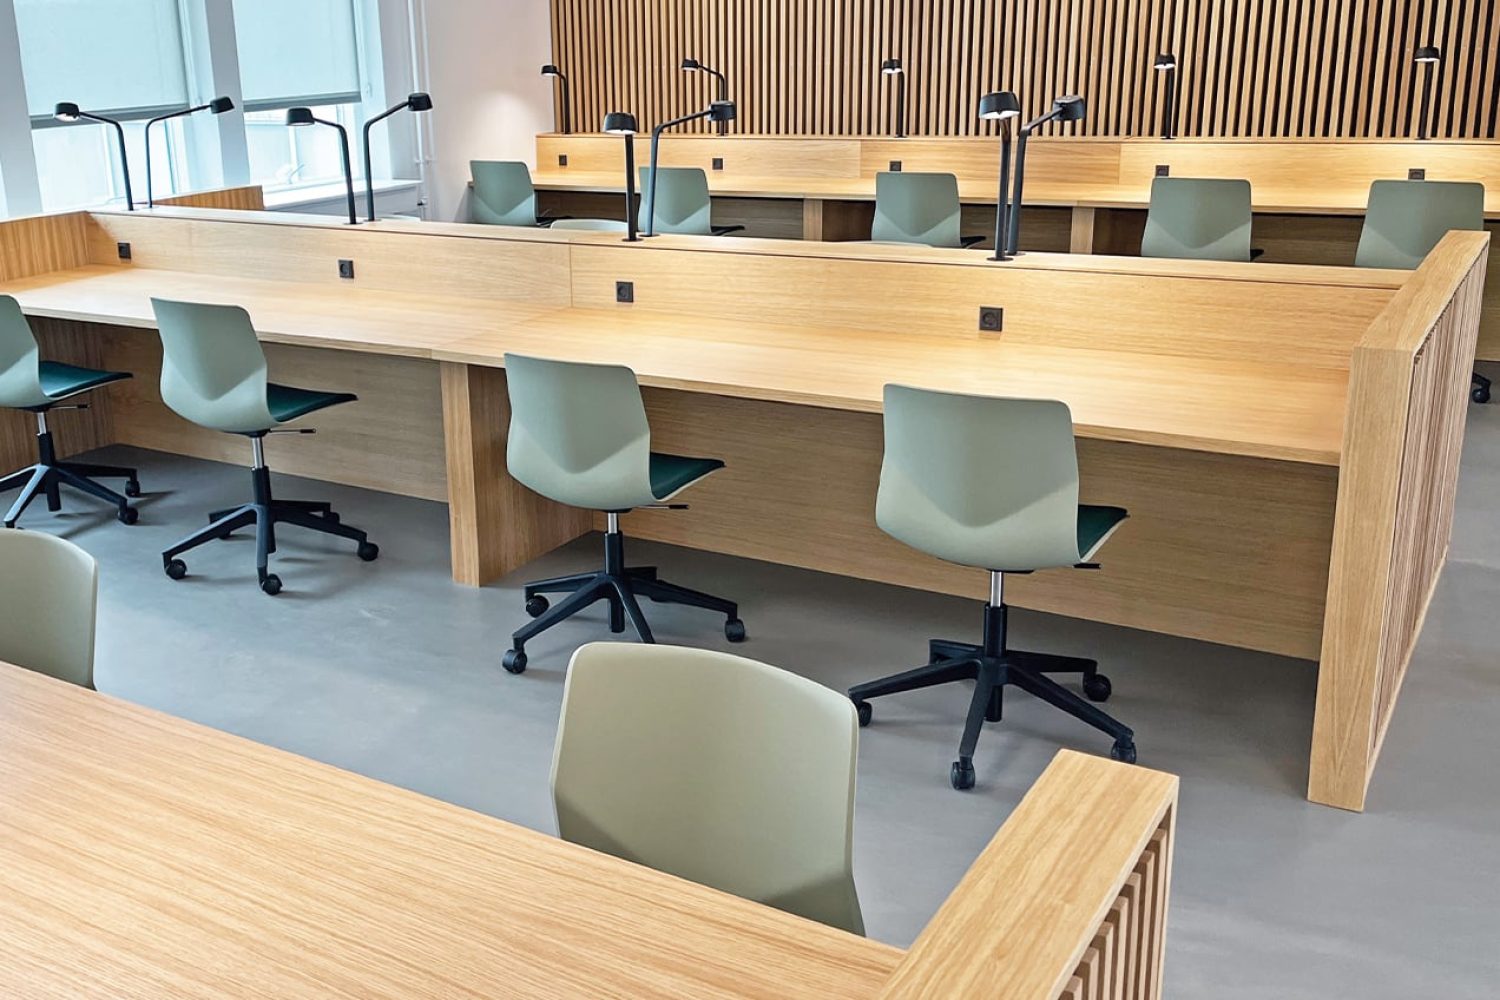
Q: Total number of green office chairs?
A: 11